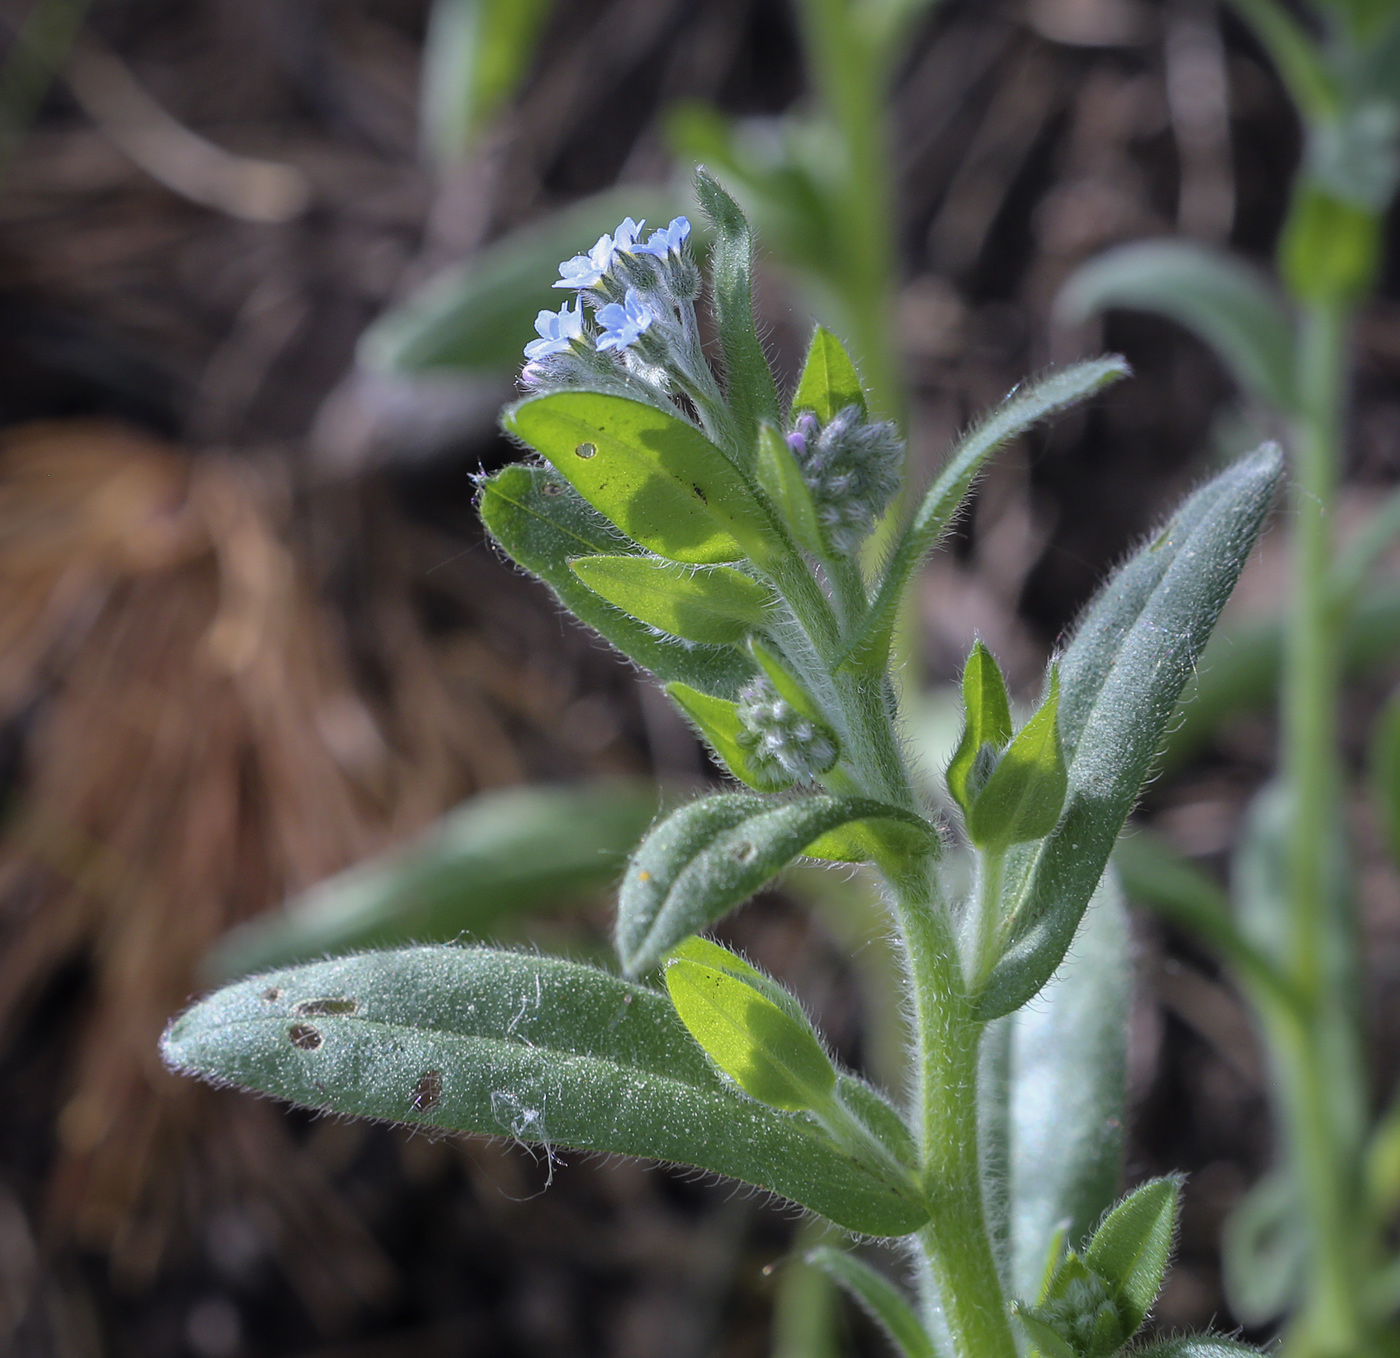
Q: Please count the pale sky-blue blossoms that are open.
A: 5